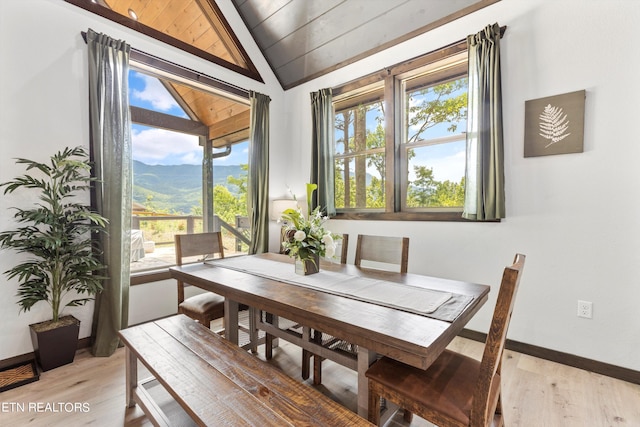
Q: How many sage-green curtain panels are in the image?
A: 4